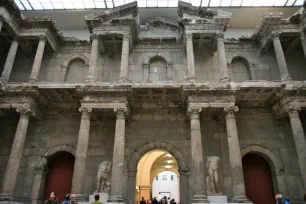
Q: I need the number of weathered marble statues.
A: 2